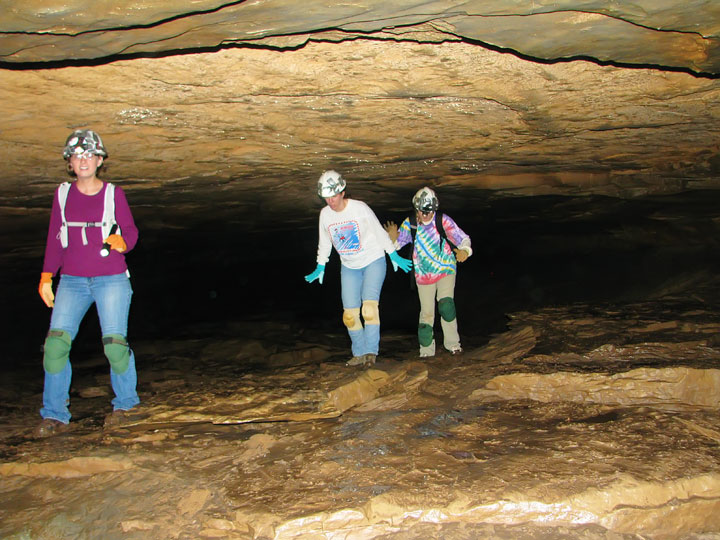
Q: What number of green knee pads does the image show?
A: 4